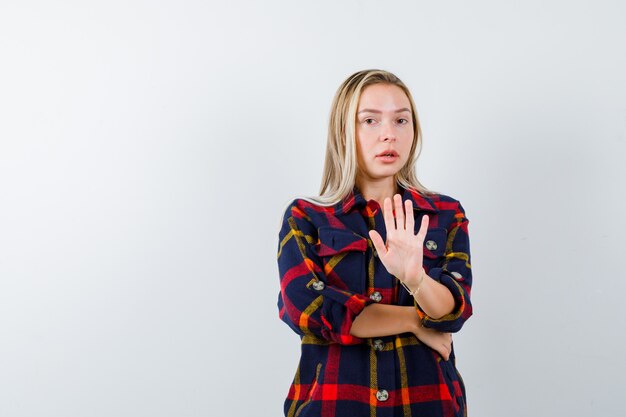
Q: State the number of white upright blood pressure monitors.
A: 0